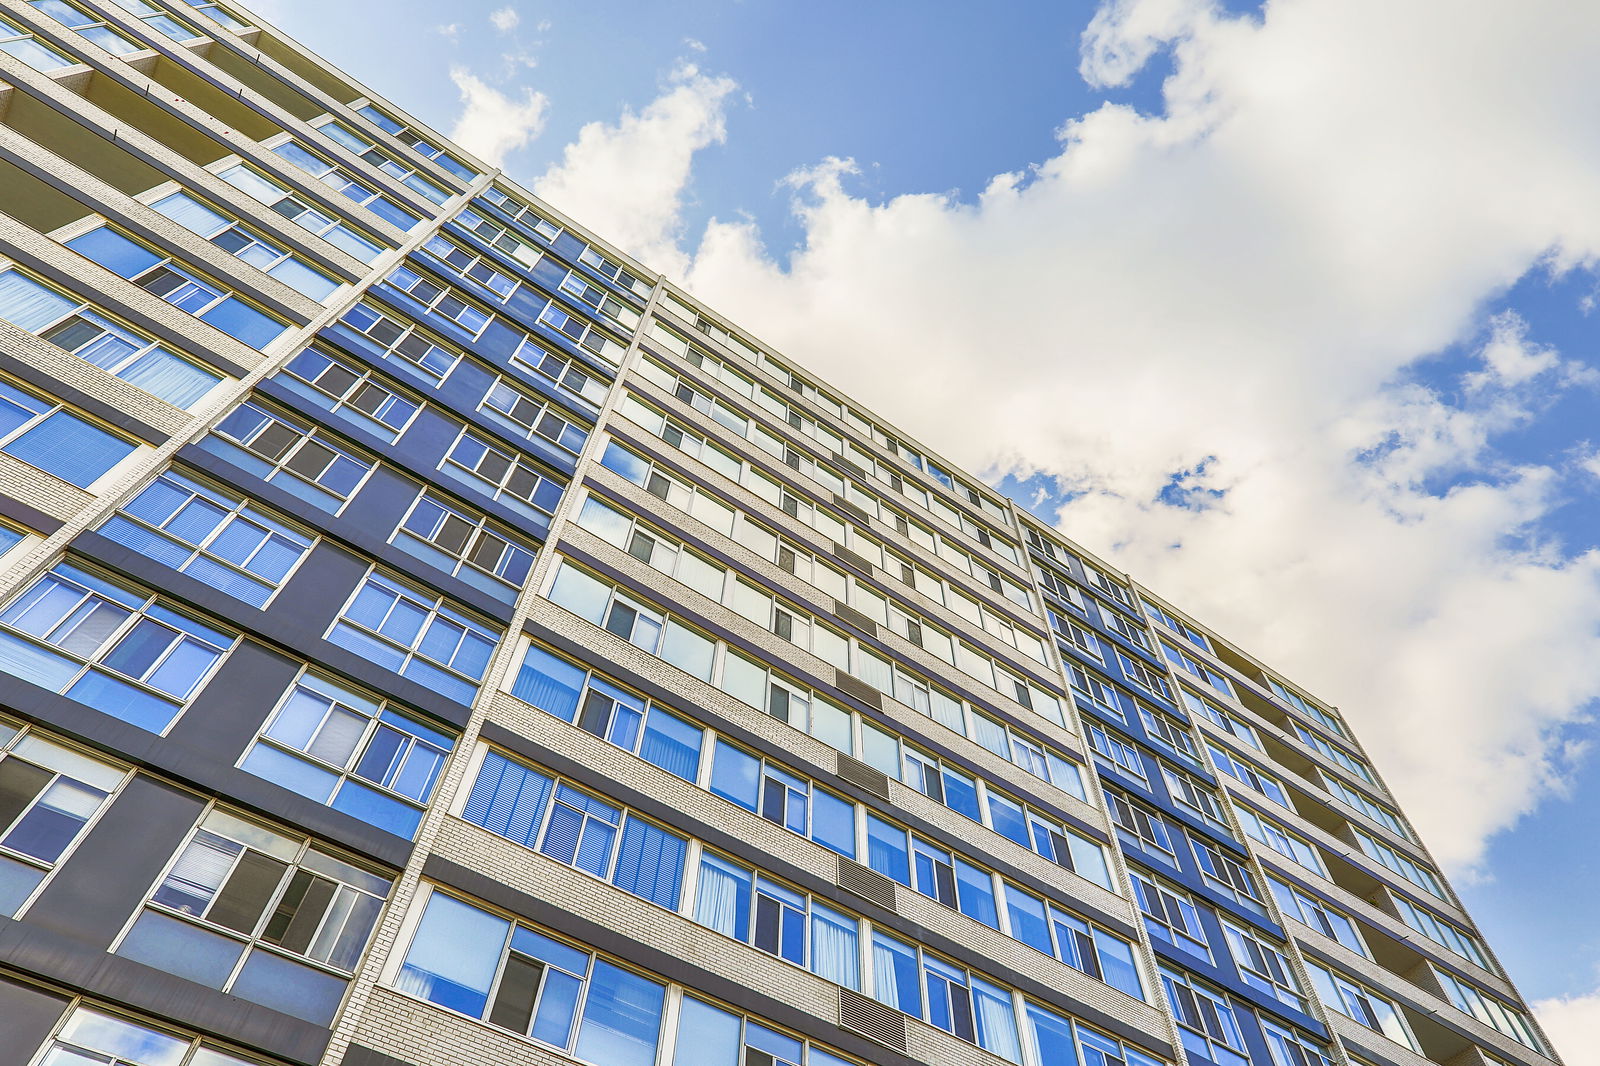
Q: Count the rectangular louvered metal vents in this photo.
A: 8